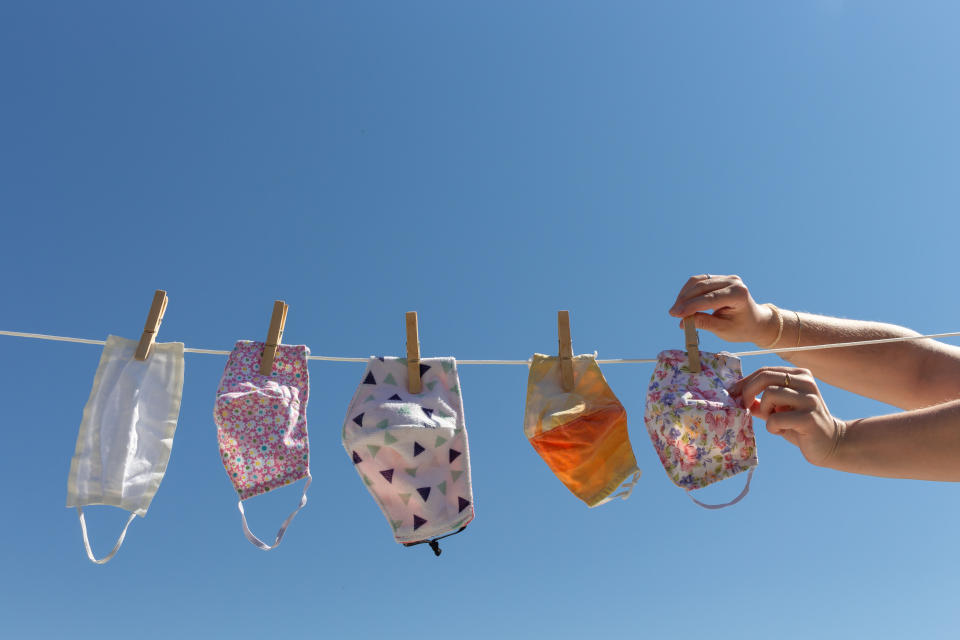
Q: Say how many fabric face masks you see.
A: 5